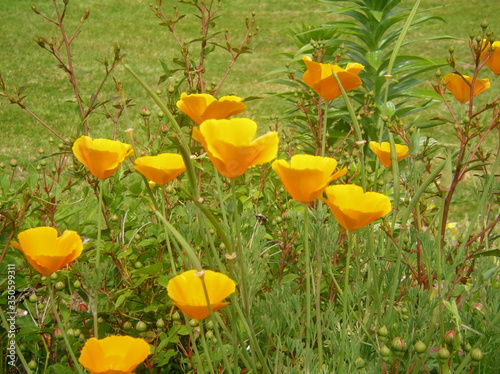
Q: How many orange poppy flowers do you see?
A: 13